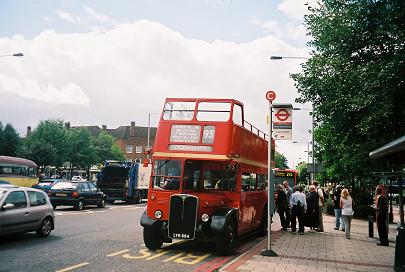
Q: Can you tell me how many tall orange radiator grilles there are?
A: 0